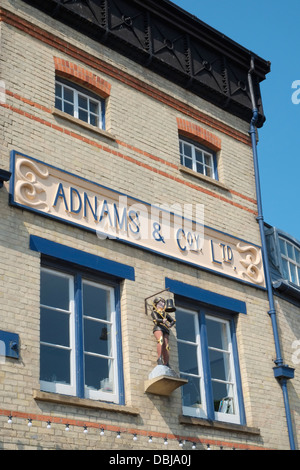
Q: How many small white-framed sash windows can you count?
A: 2